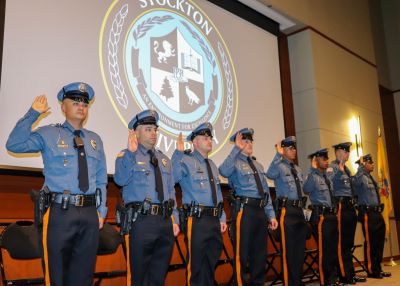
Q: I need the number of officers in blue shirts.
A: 8